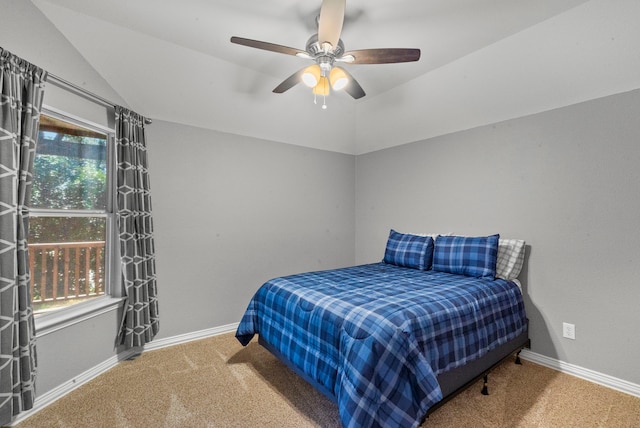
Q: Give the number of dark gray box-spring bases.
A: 1